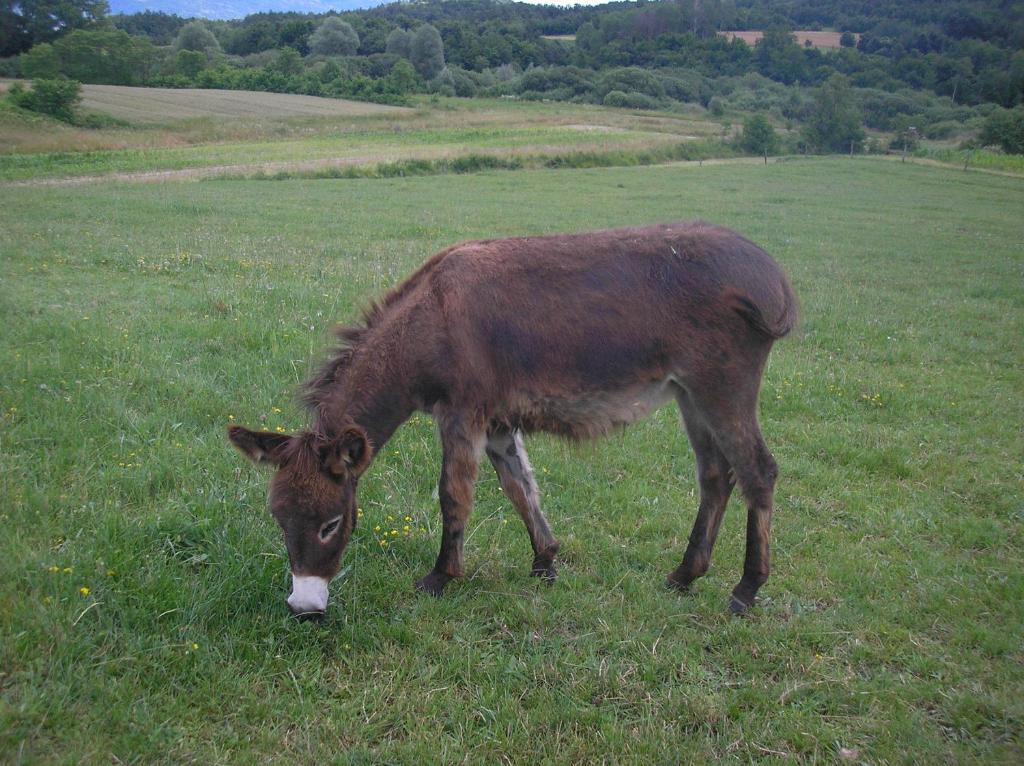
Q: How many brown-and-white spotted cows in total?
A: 0